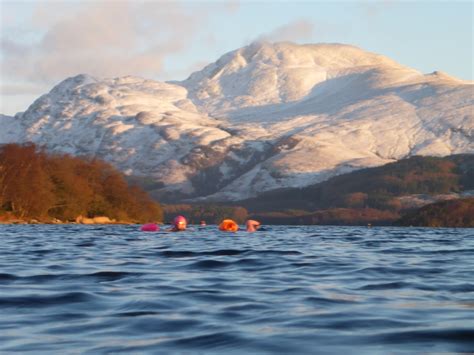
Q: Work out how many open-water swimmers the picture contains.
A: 2